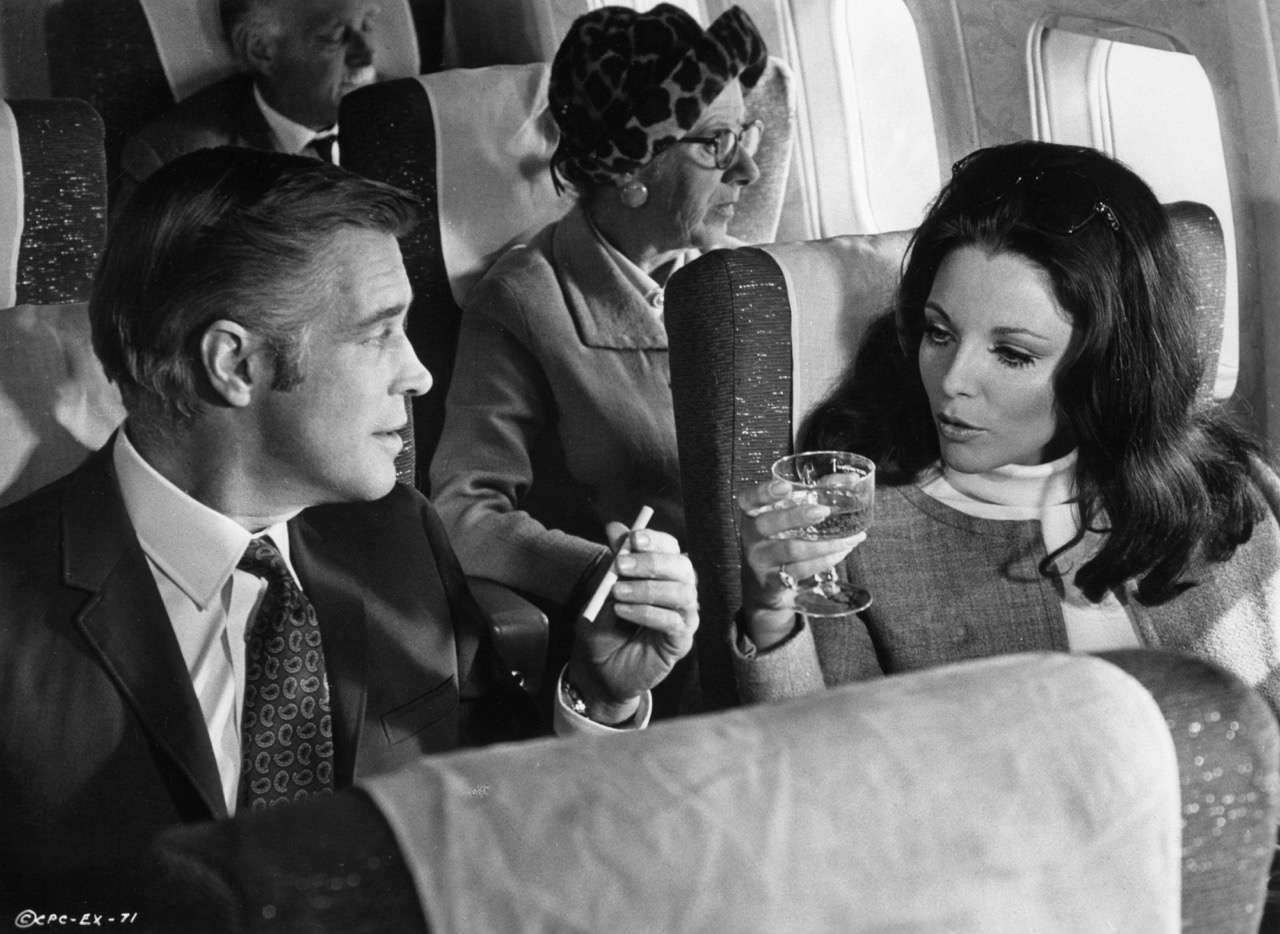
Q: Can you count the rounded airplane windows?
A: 2